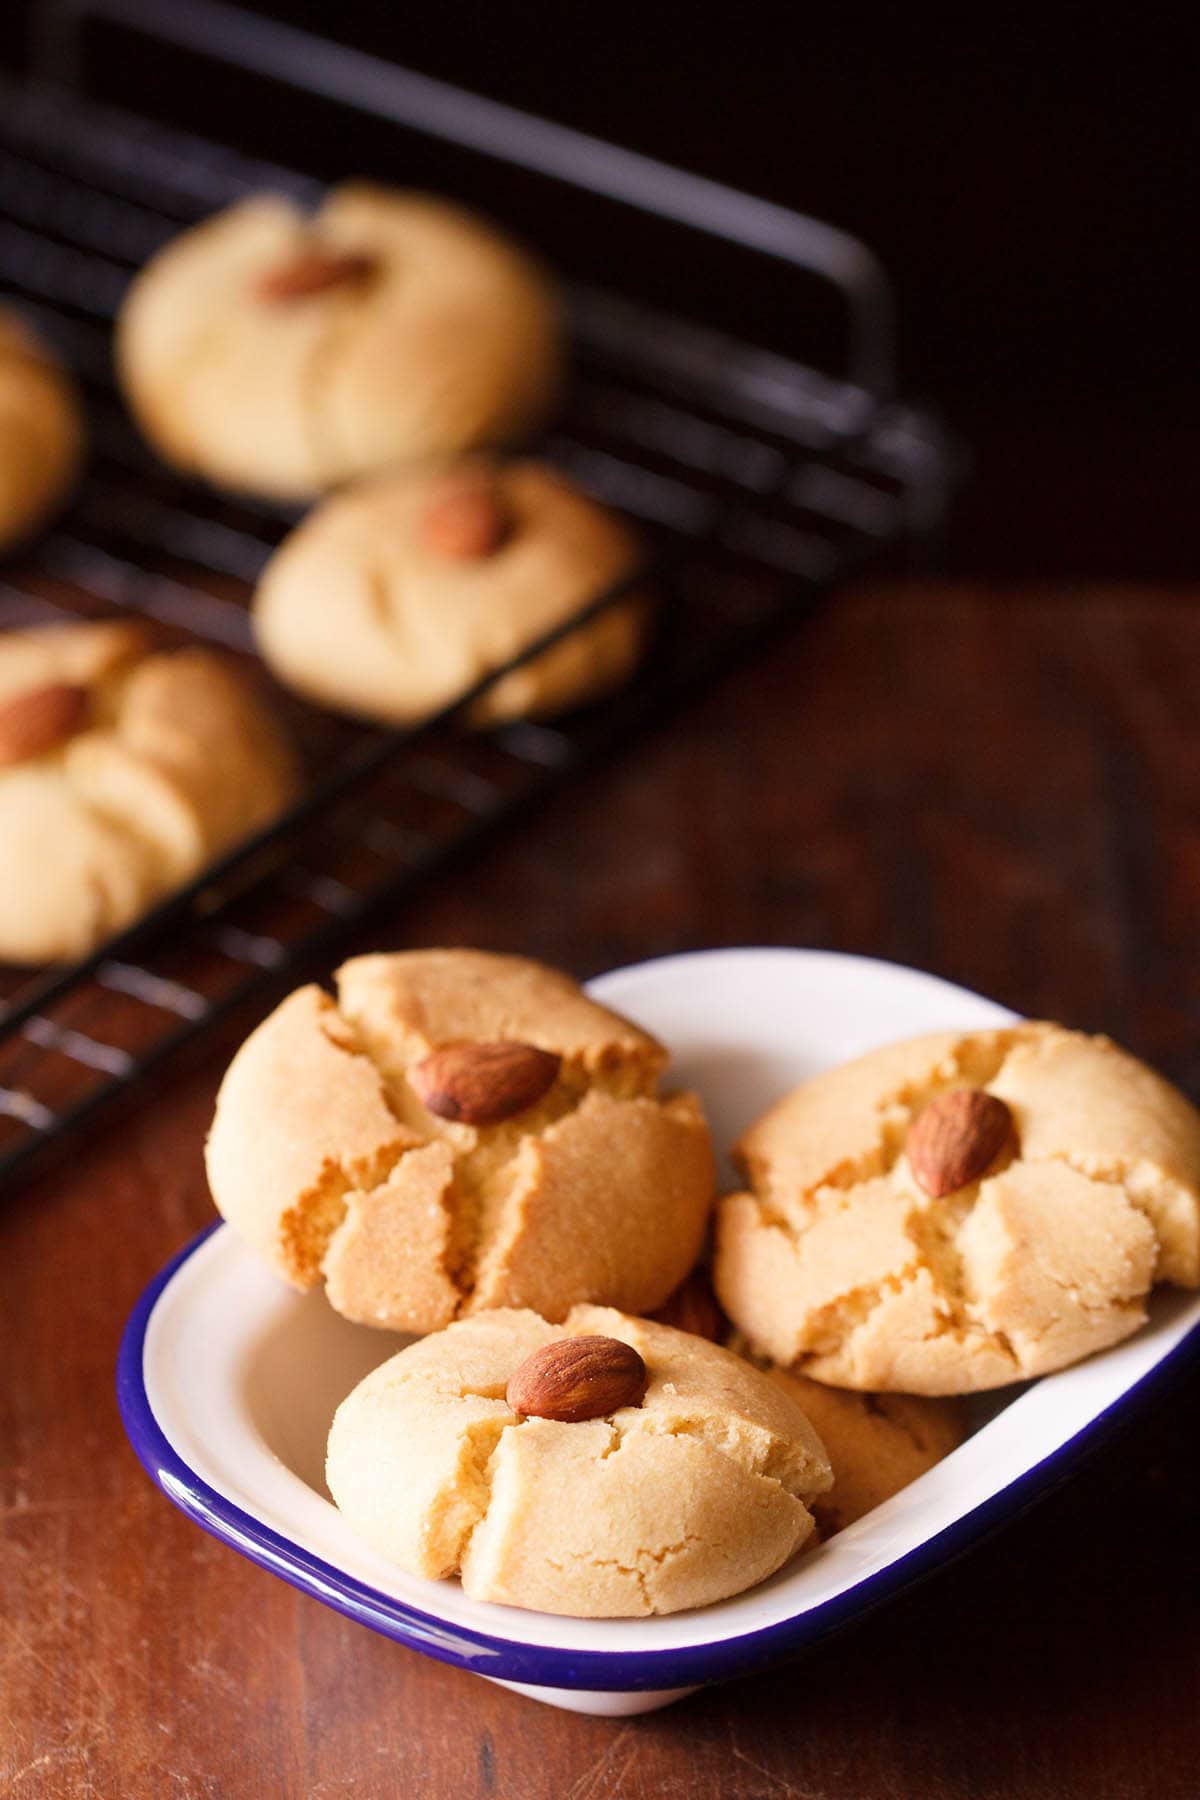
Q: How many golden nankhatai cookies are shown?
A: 8